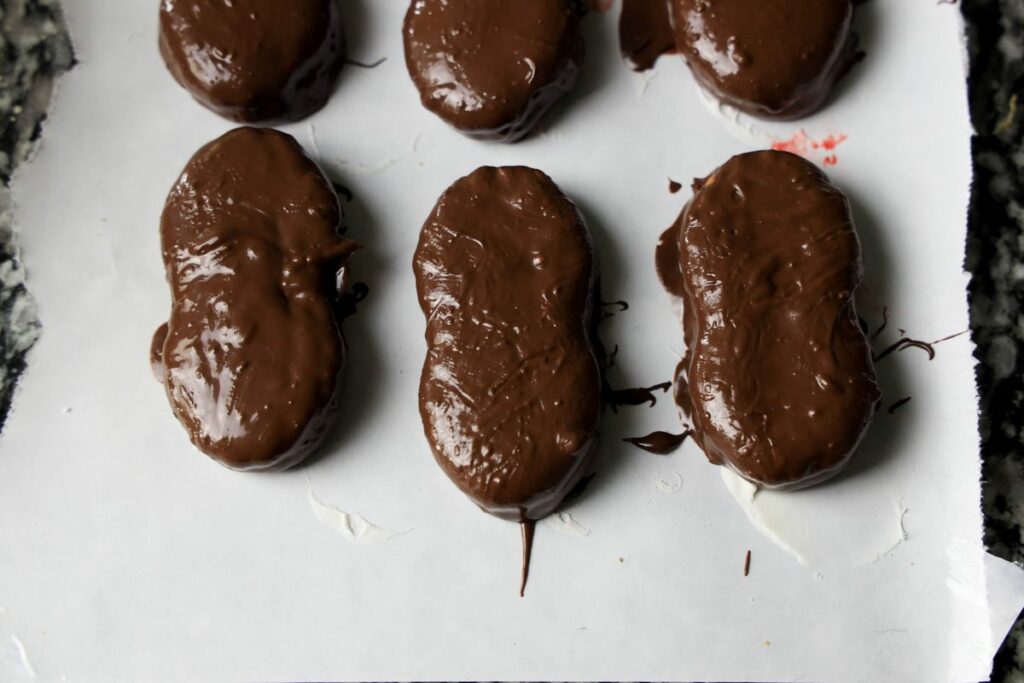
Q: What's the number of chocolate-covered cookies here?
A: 6